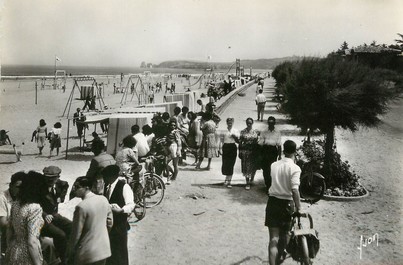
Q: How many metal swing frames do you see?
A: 2